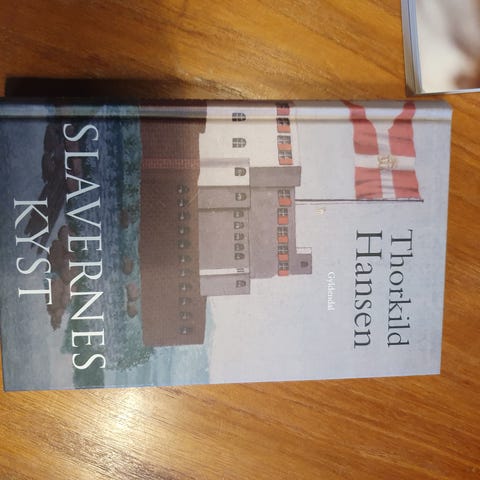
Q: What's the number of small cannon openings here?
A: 11